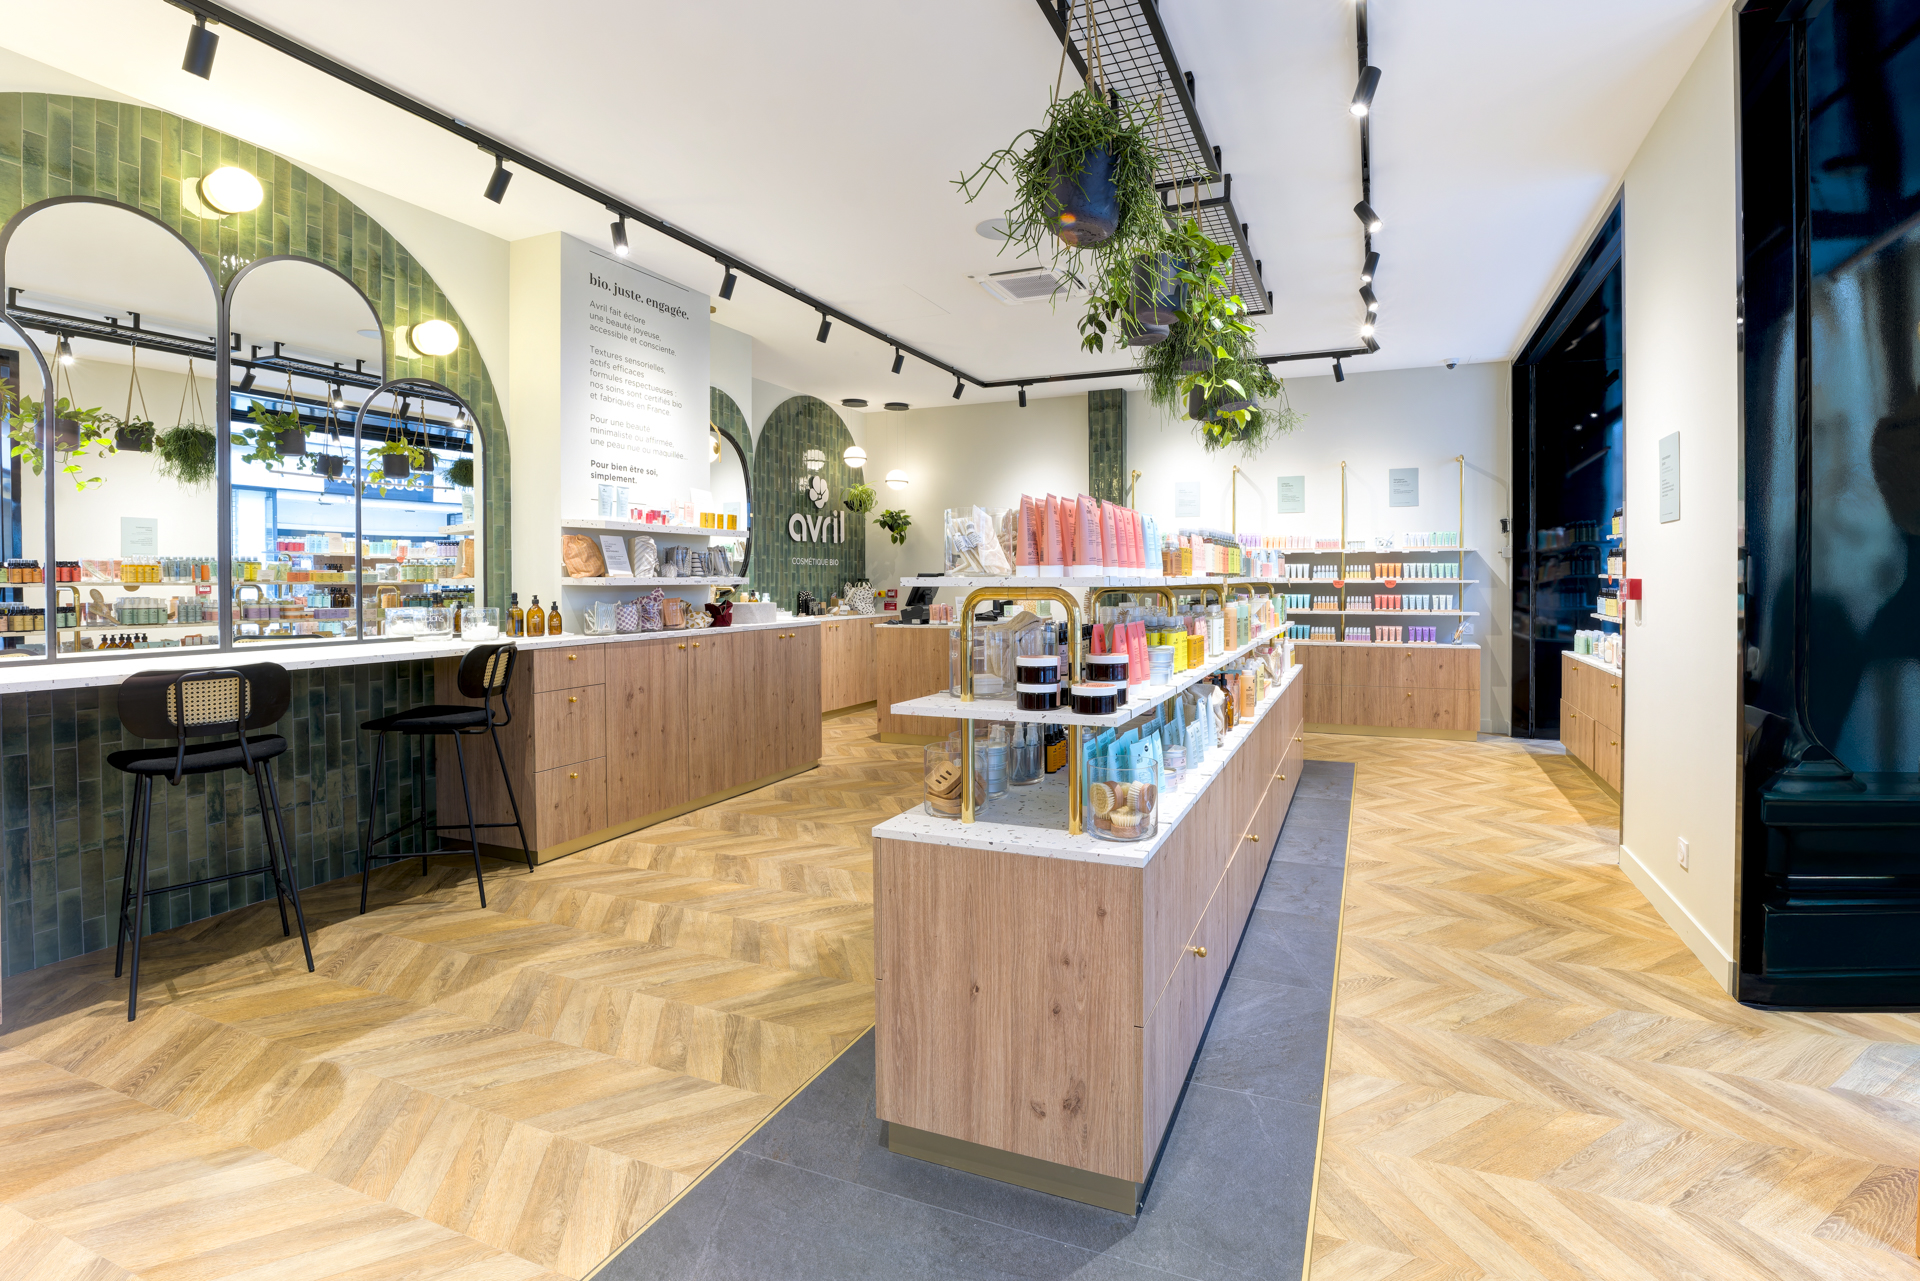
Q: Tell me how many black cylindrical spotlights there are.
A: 15